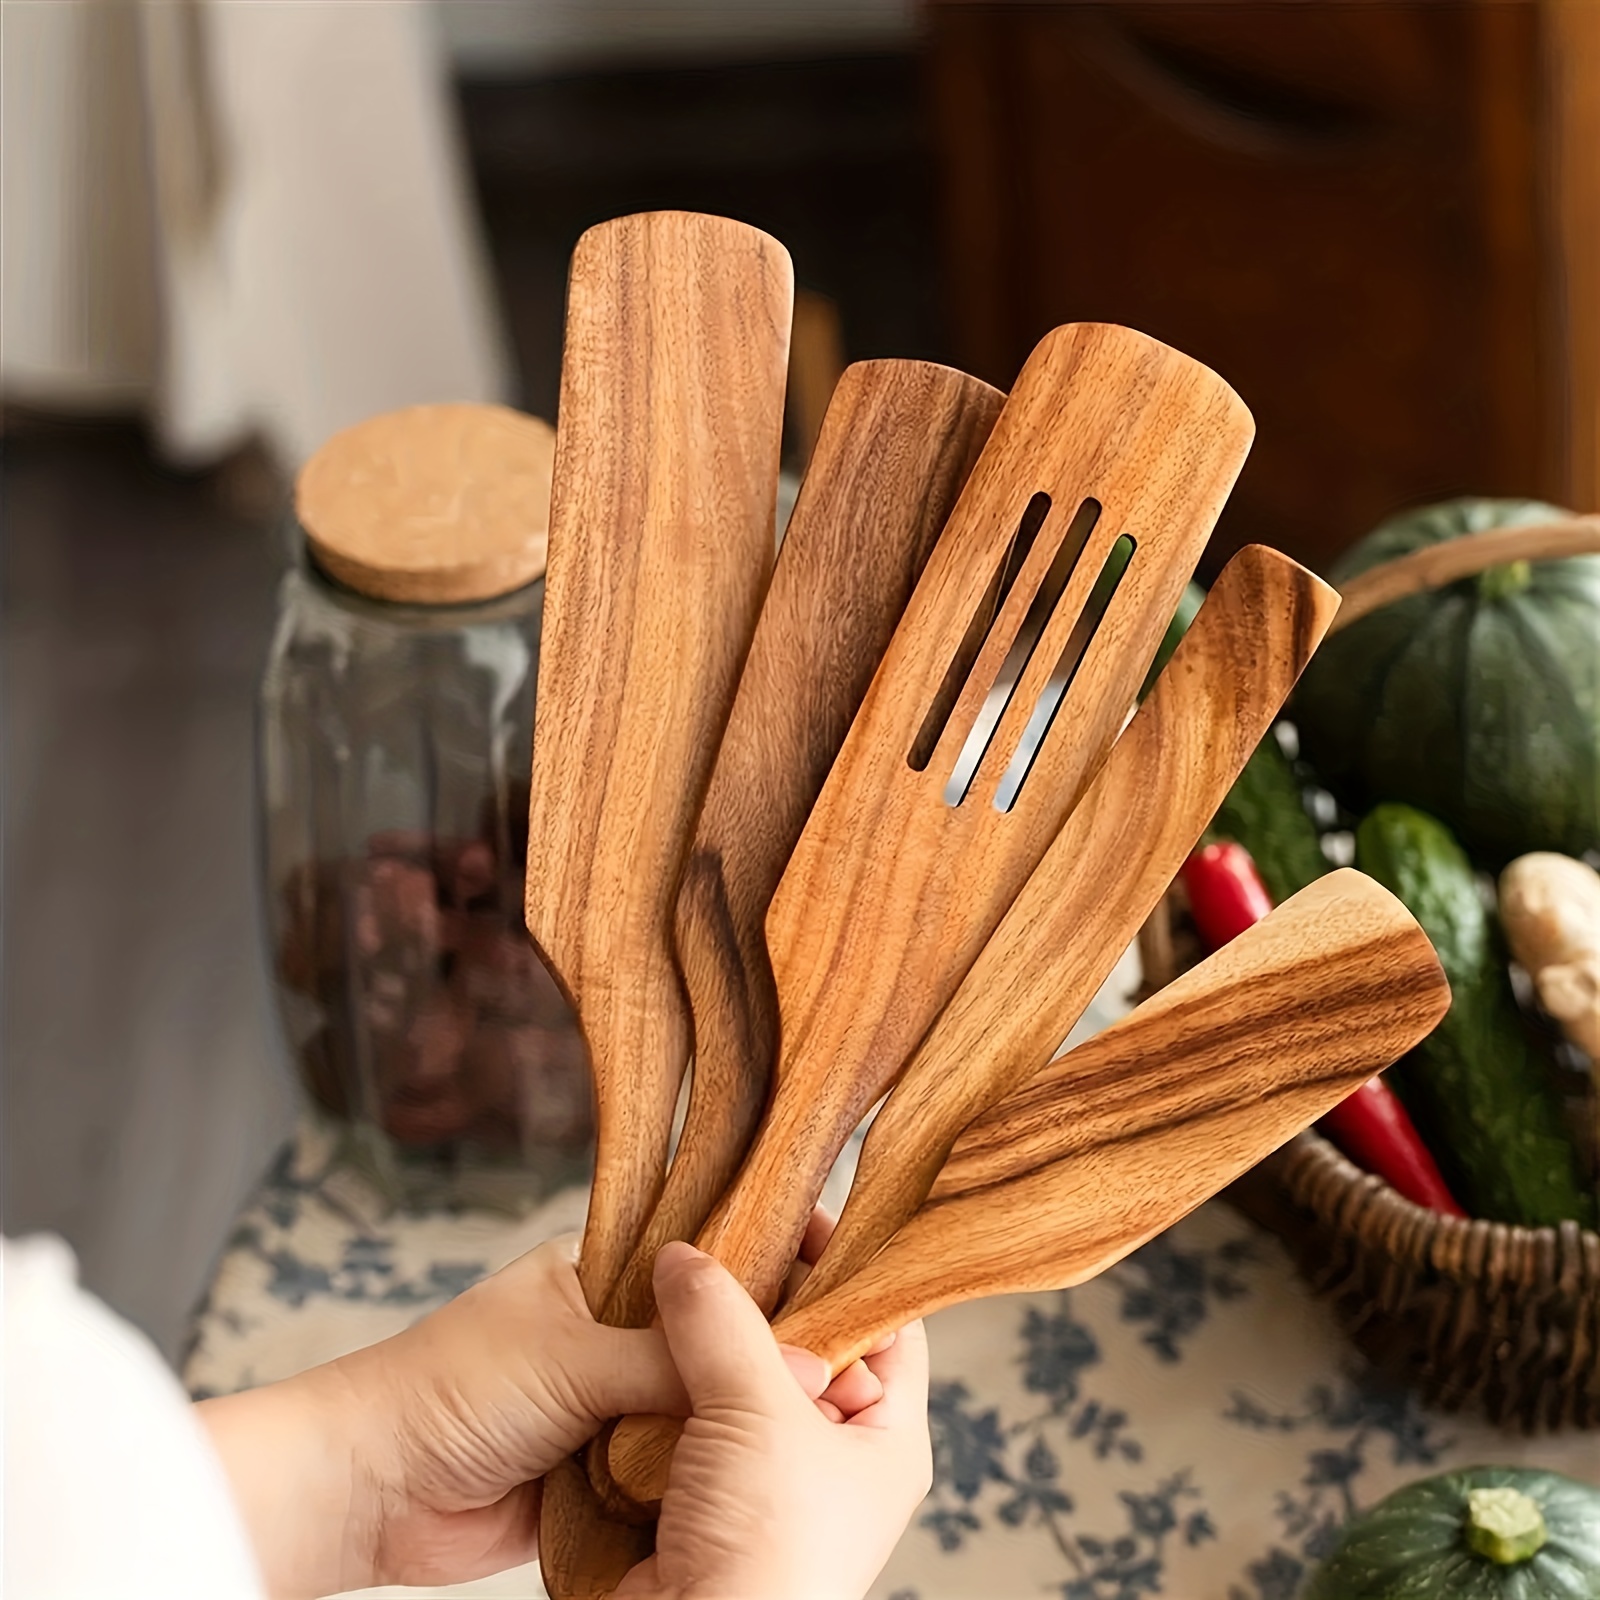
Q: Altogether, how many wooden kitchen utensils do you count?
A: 5